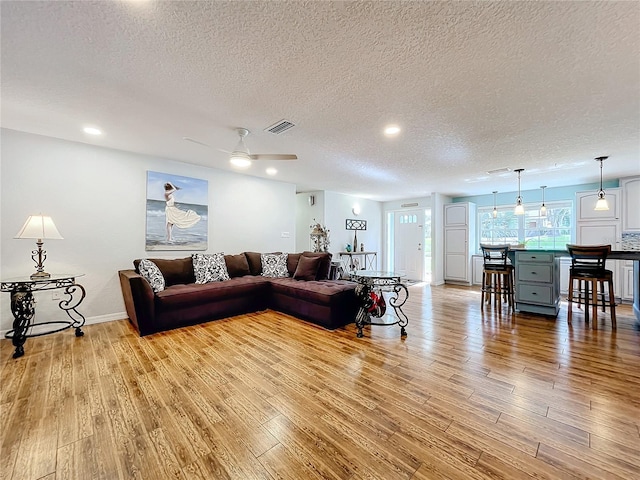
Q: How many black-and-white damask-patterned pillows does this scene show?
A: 3